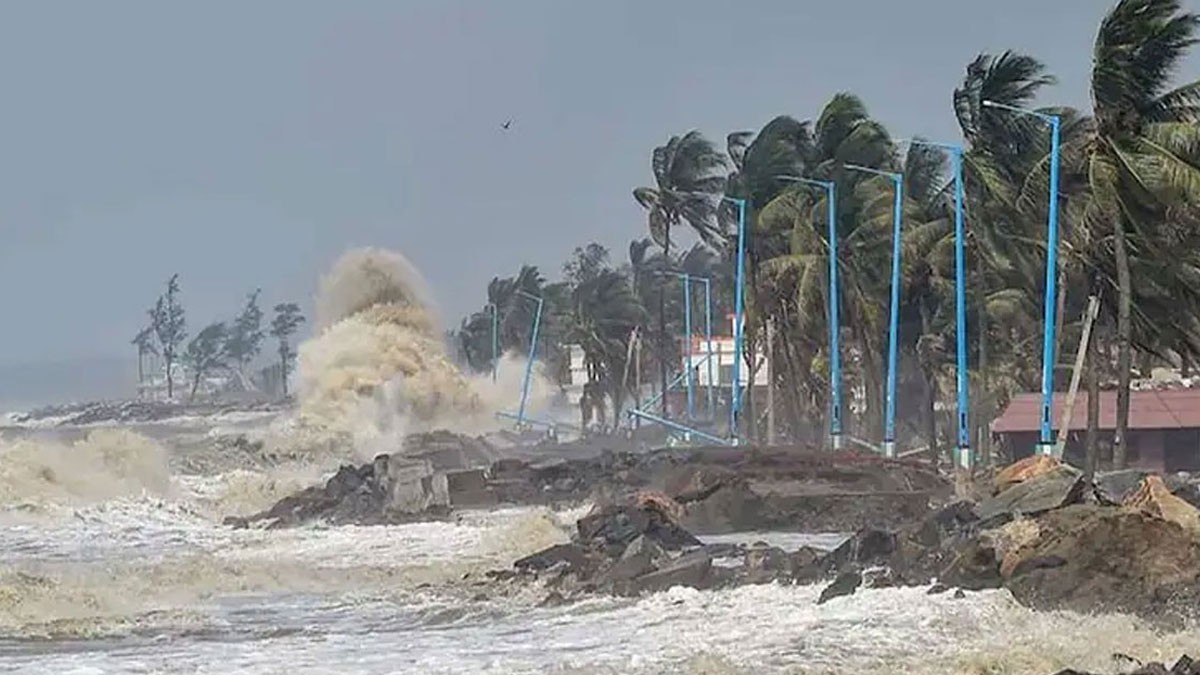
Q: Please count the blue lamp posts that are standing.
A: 9